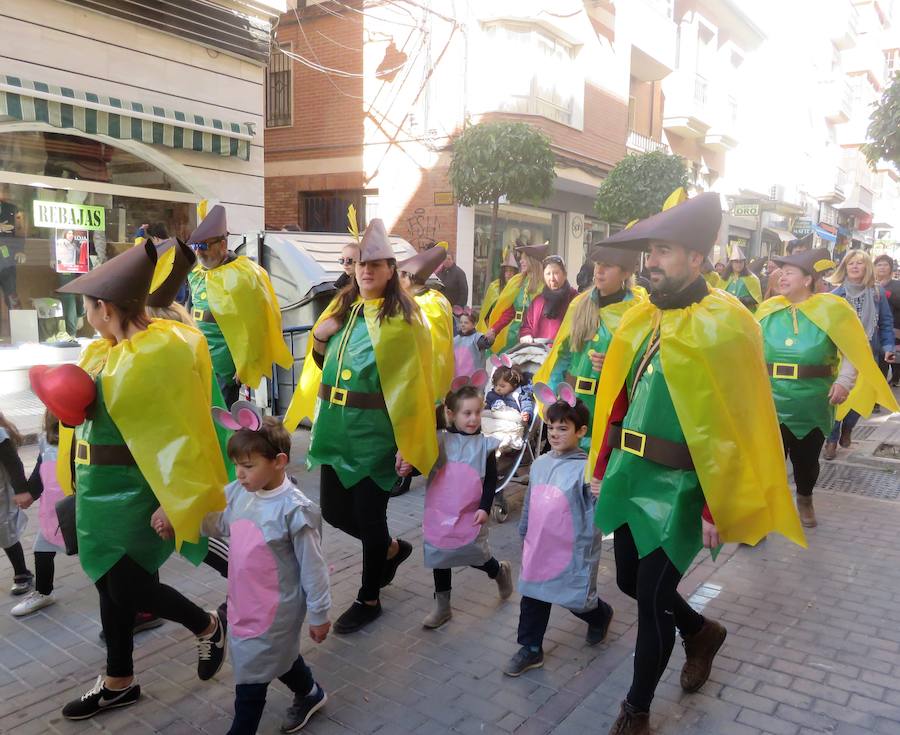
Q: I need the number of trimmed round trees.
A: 2